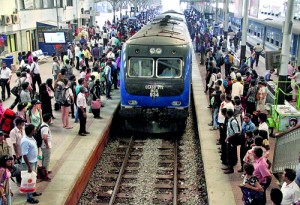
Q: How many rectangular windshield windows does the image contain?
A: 2